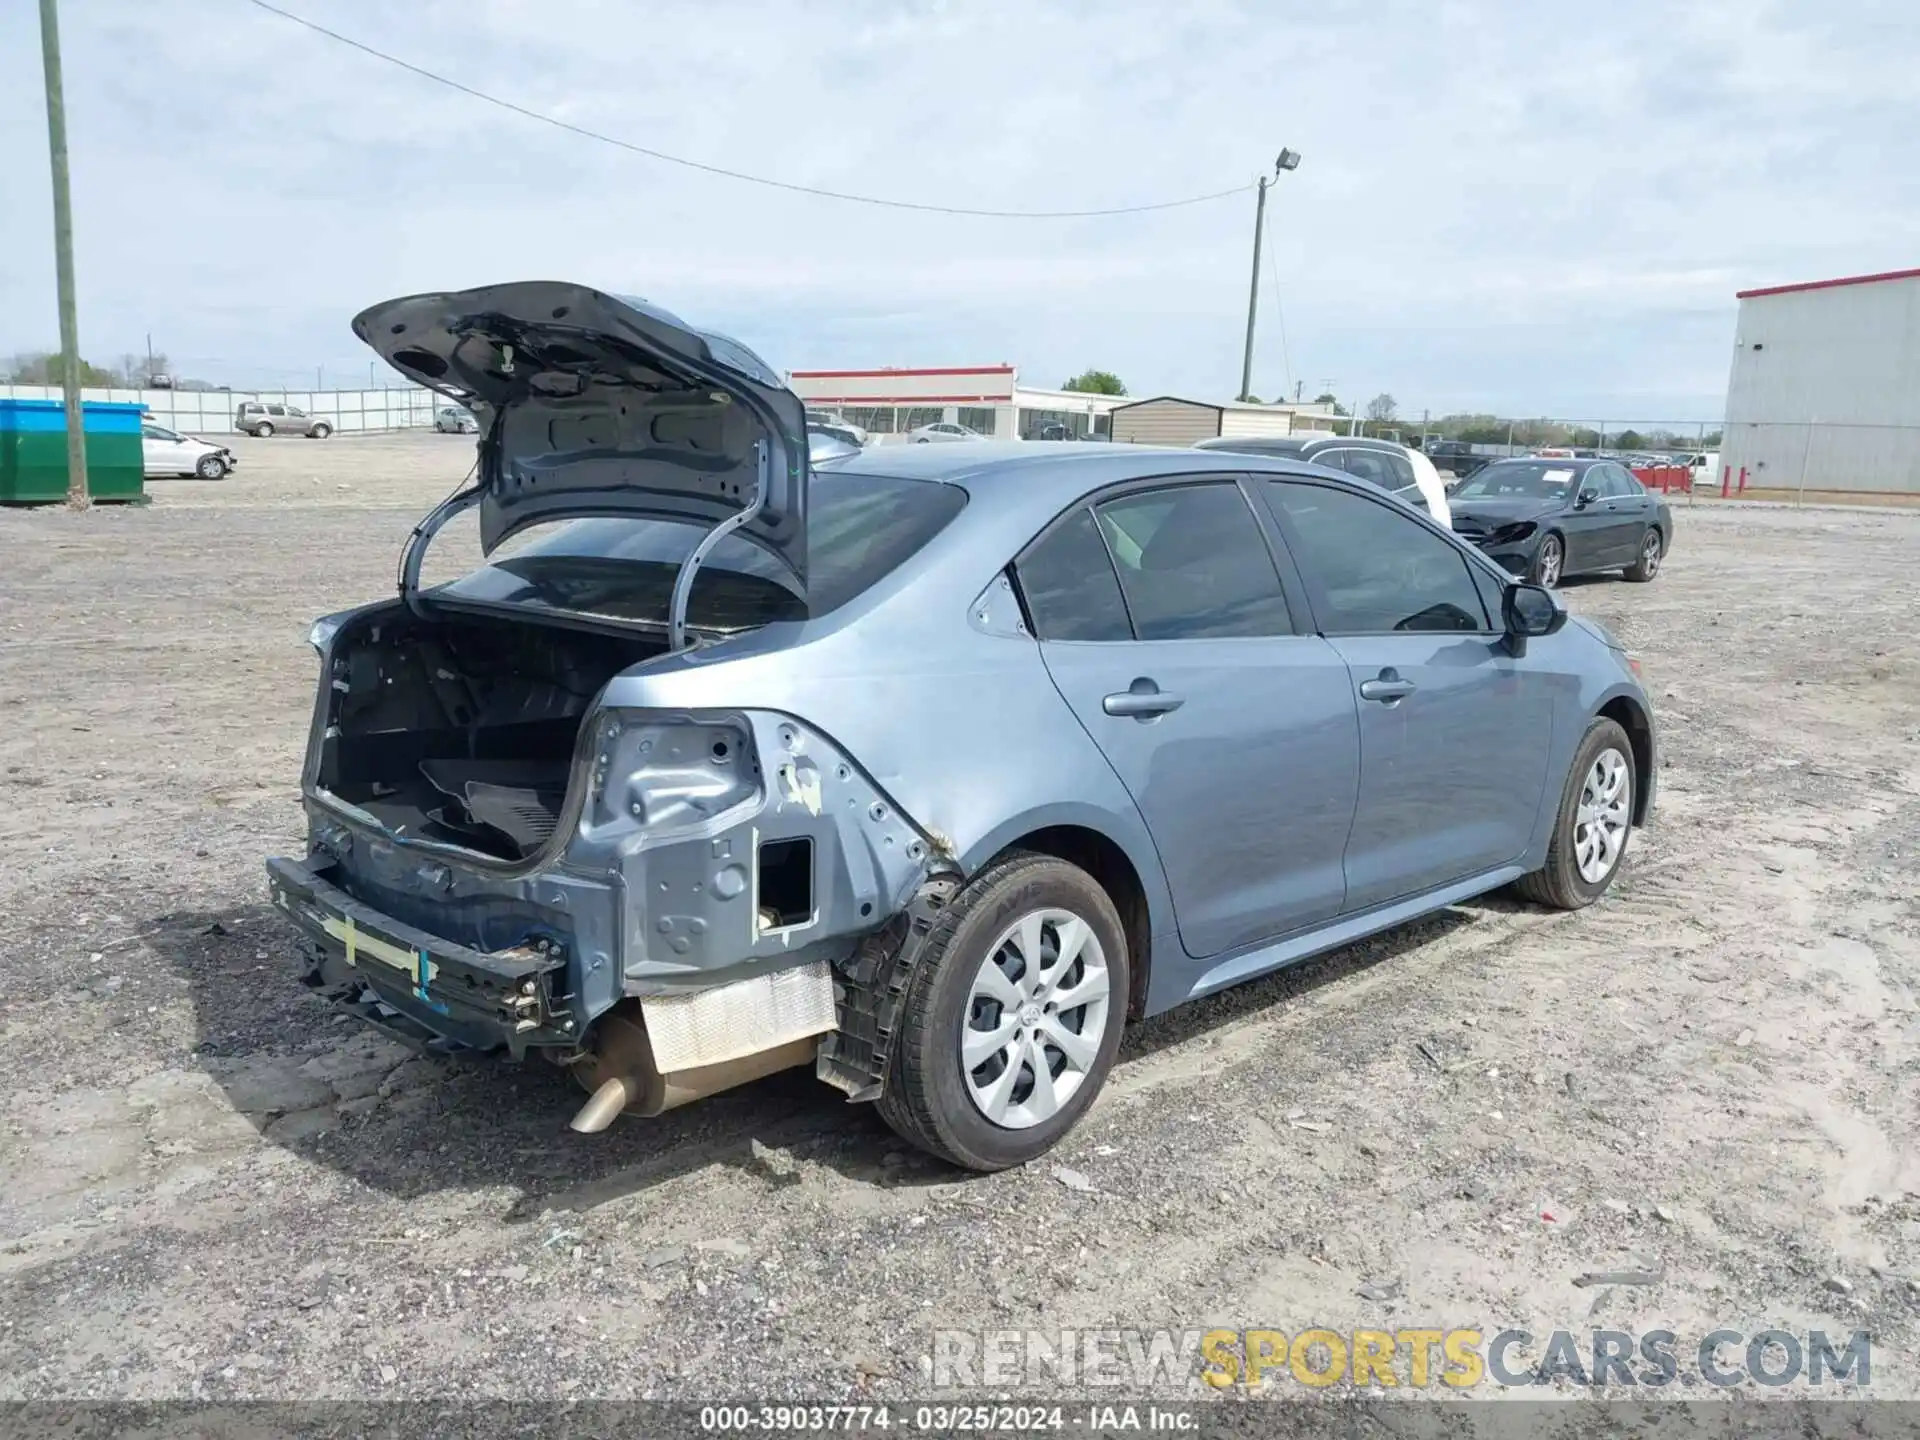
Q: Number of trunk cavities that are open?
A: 1